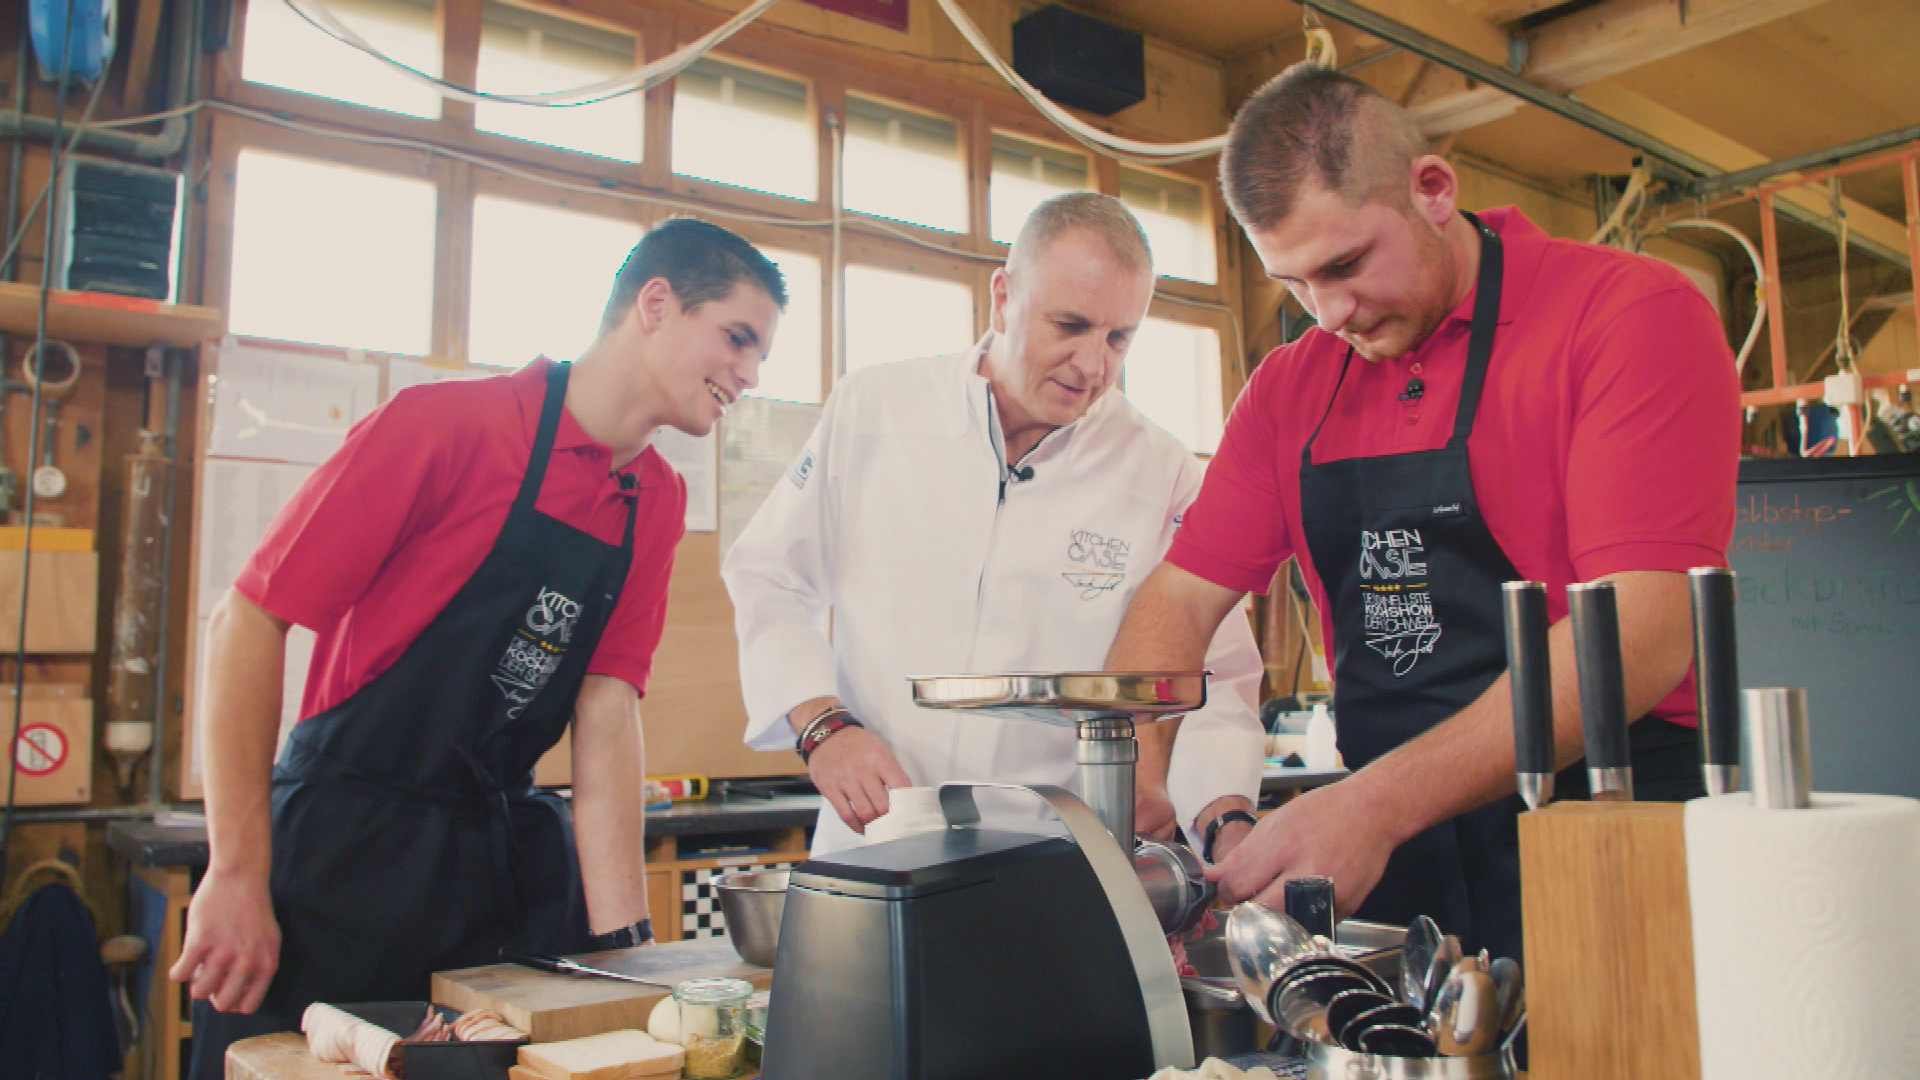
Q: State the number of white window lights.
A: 11